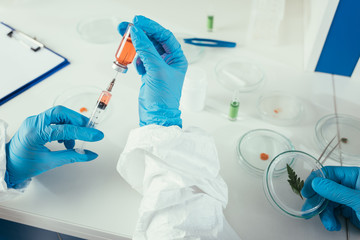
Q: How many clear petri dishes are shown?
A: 8